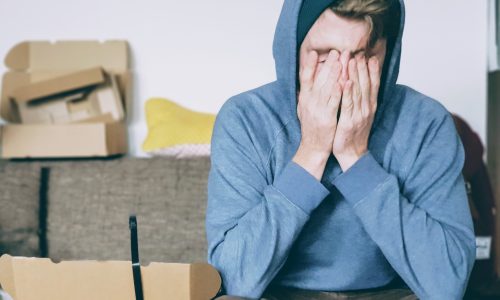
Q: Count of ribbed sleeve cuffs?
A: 2